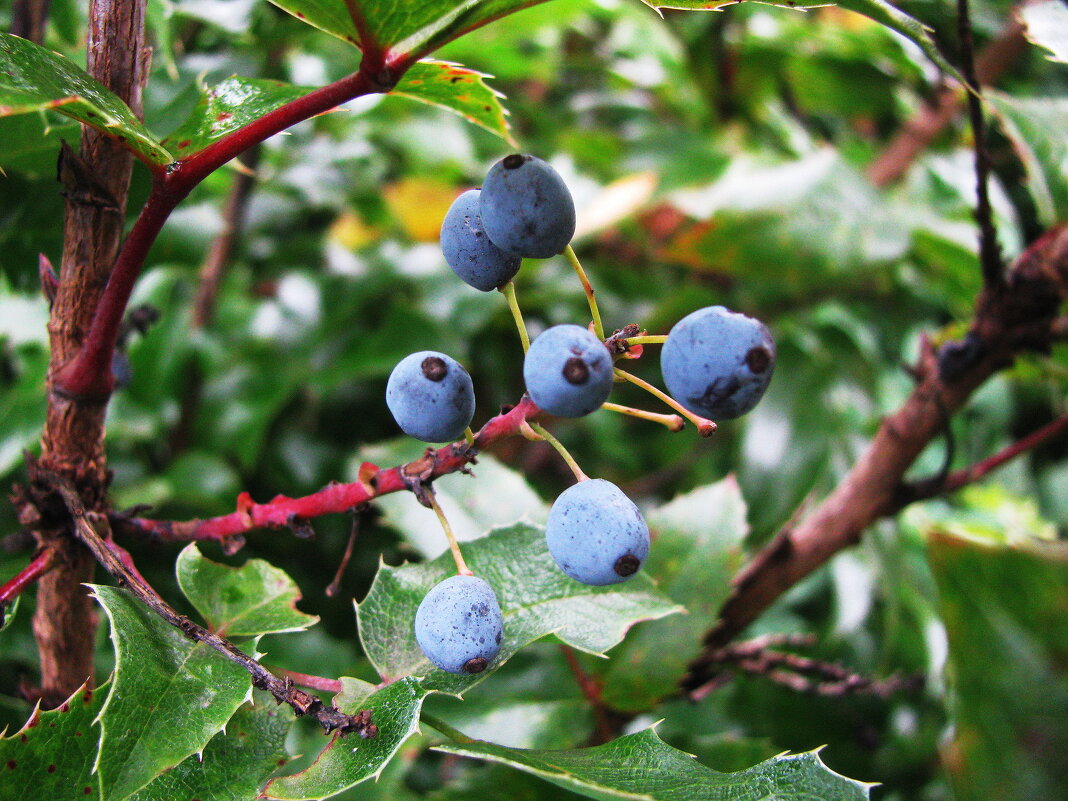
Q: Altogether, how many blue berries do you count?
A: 7